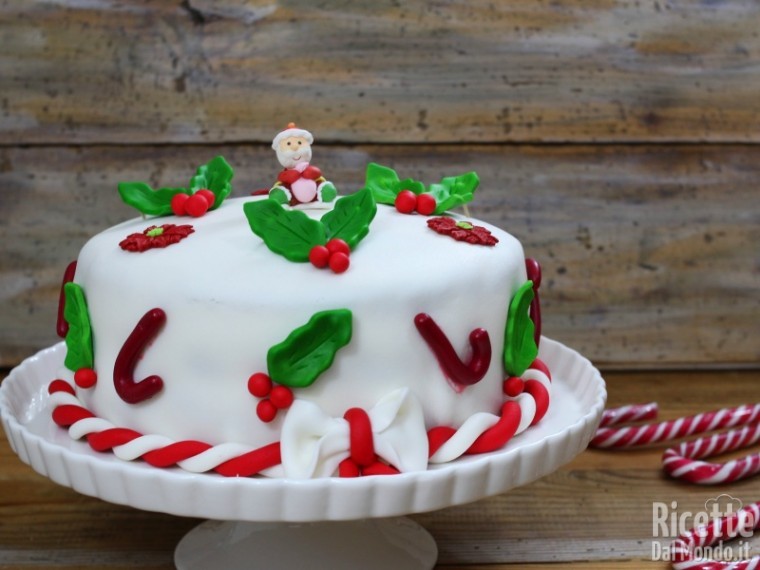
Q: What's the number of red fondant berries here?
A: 13